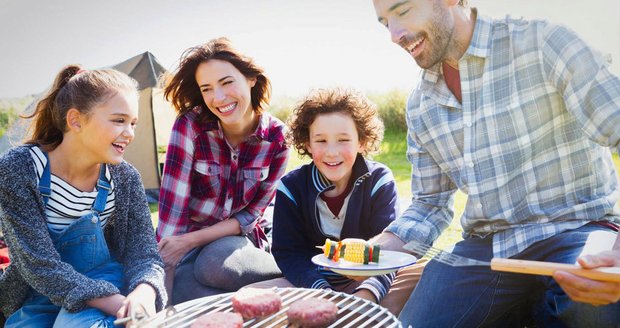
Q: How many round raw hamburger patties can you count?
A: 3